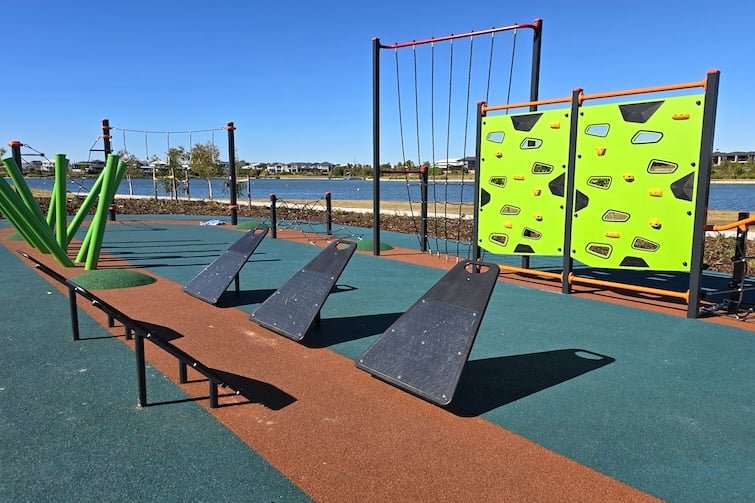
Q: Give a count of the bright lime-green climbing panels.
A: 2